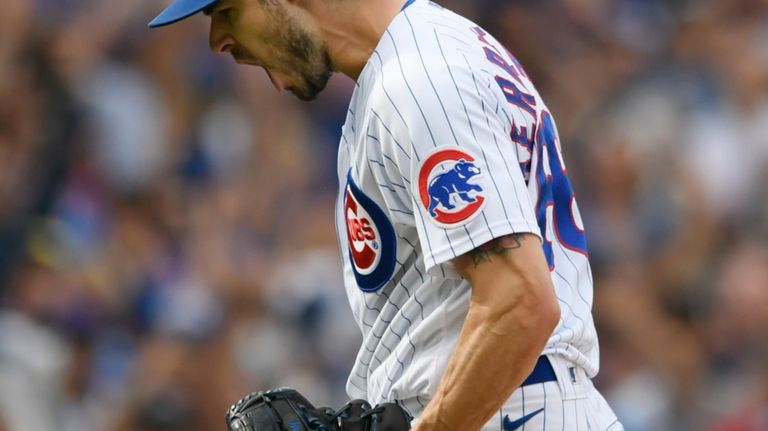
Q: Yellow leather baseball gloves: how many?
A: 0